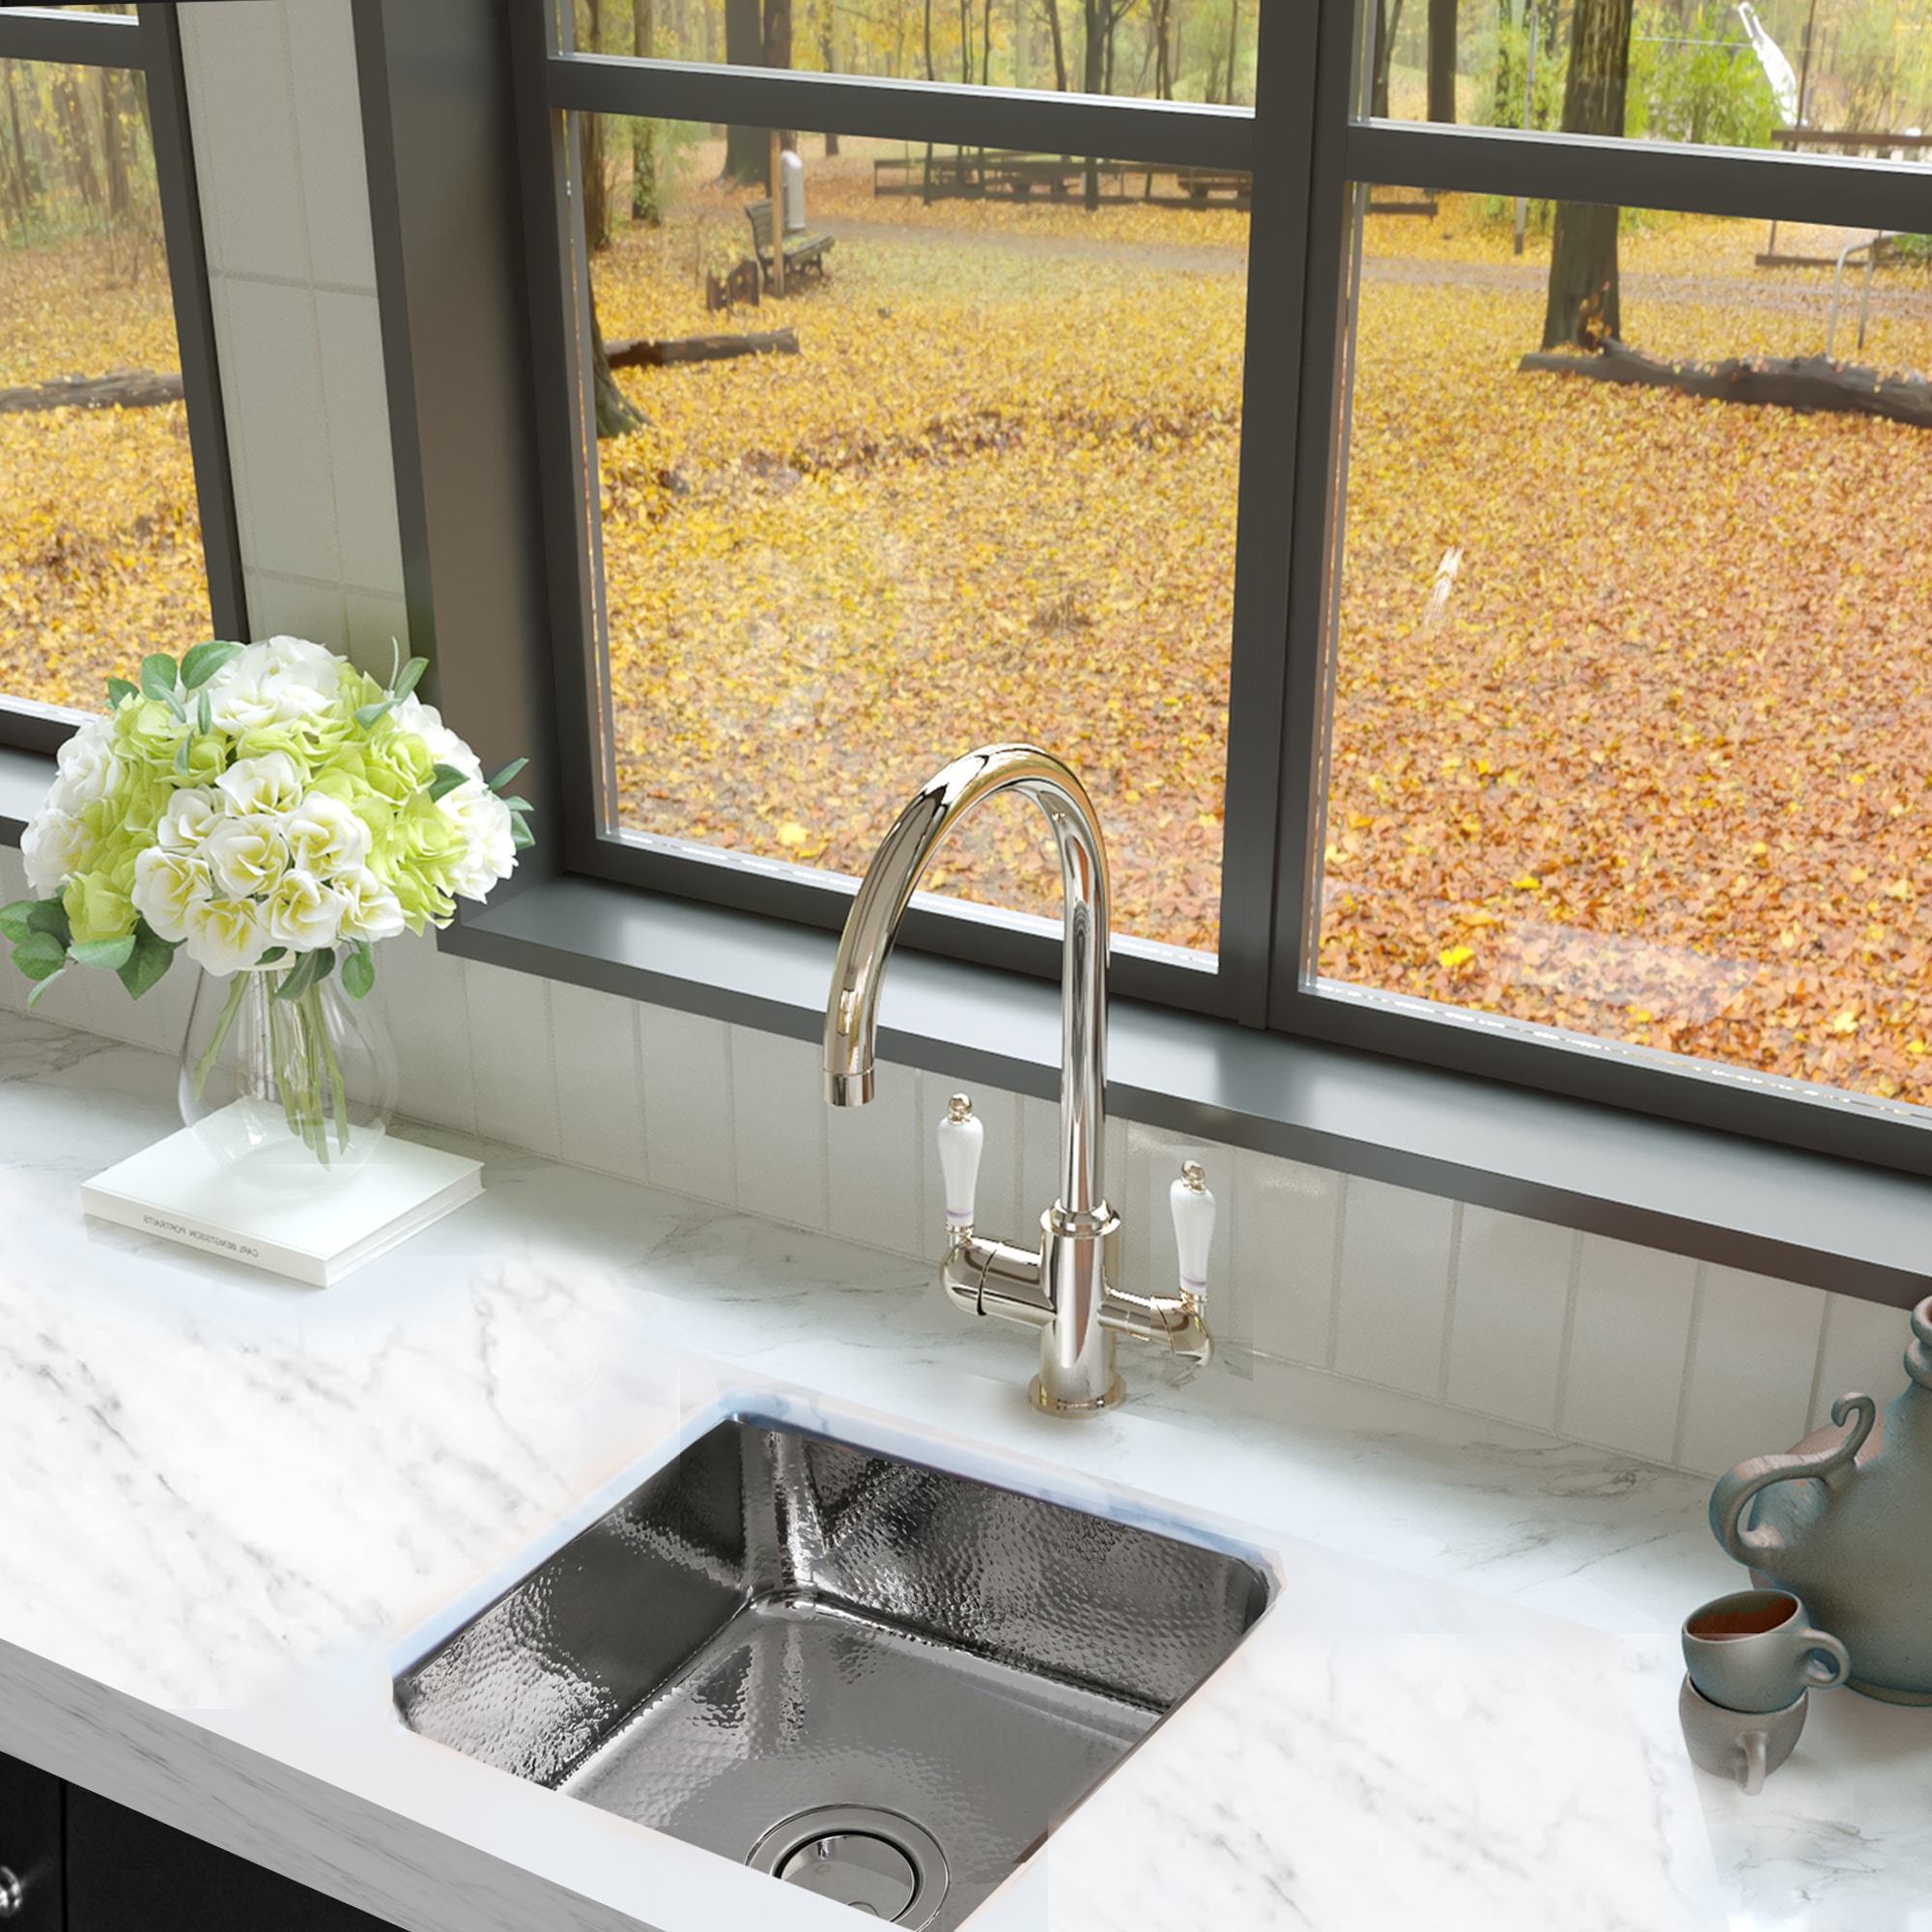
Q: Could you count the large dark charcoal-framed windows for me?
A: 2